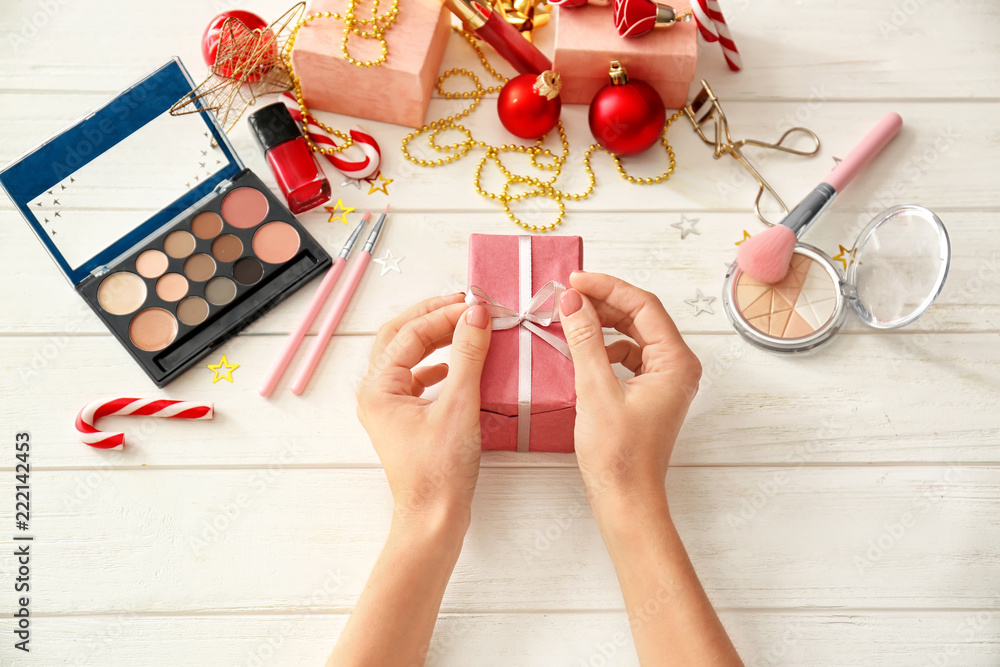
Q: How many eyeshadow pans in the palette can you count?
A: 13